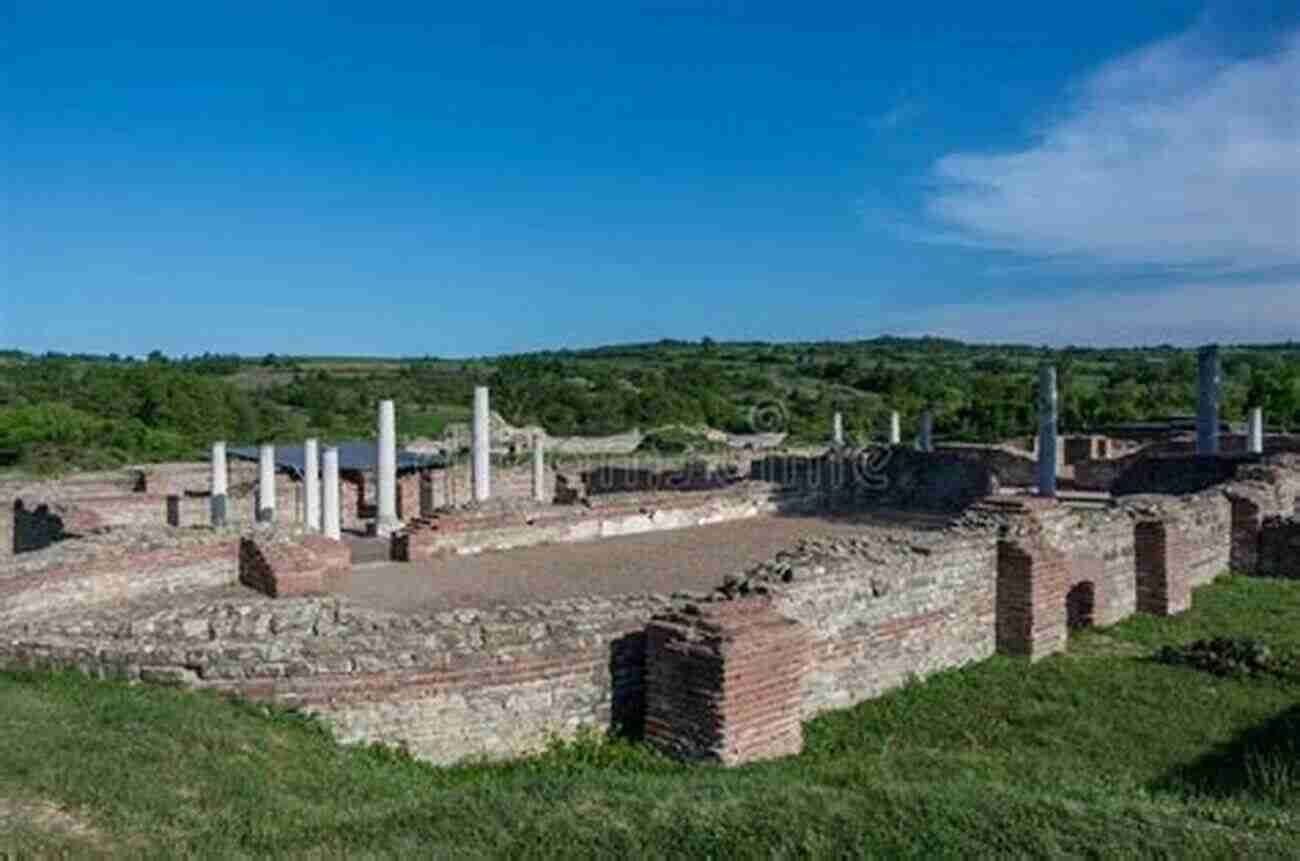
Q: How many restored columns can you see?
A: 13